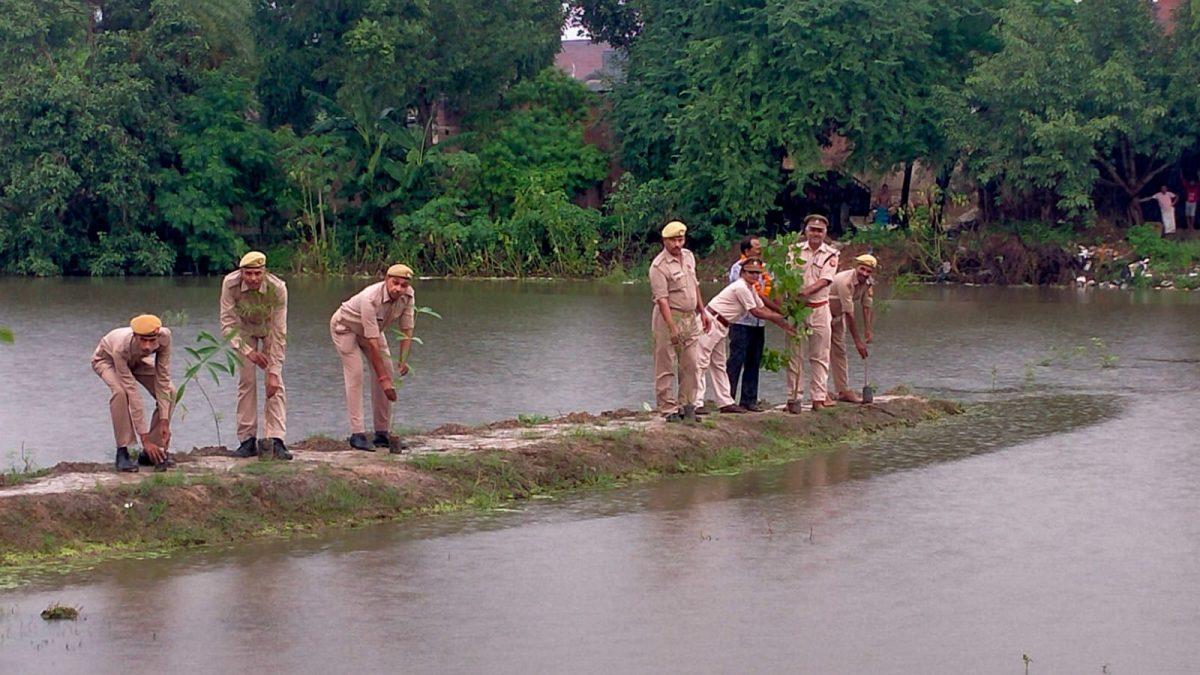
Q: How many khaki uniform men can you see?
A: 7